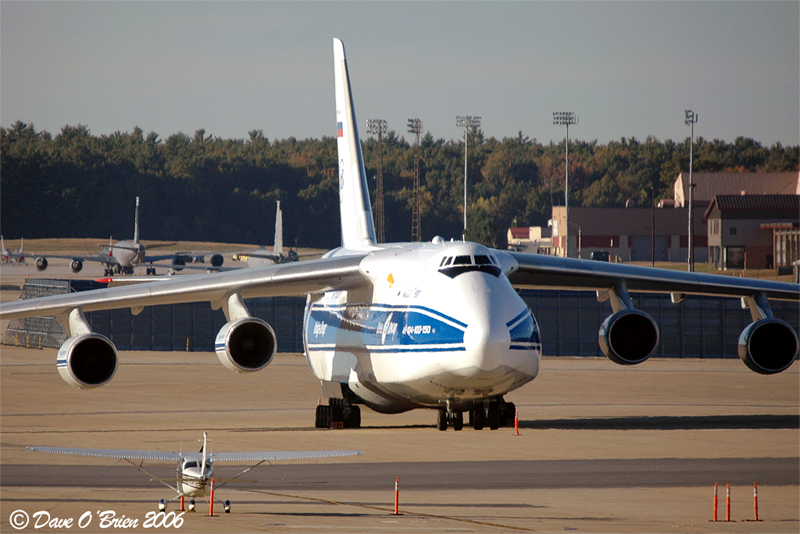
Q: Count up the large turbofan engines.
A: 4